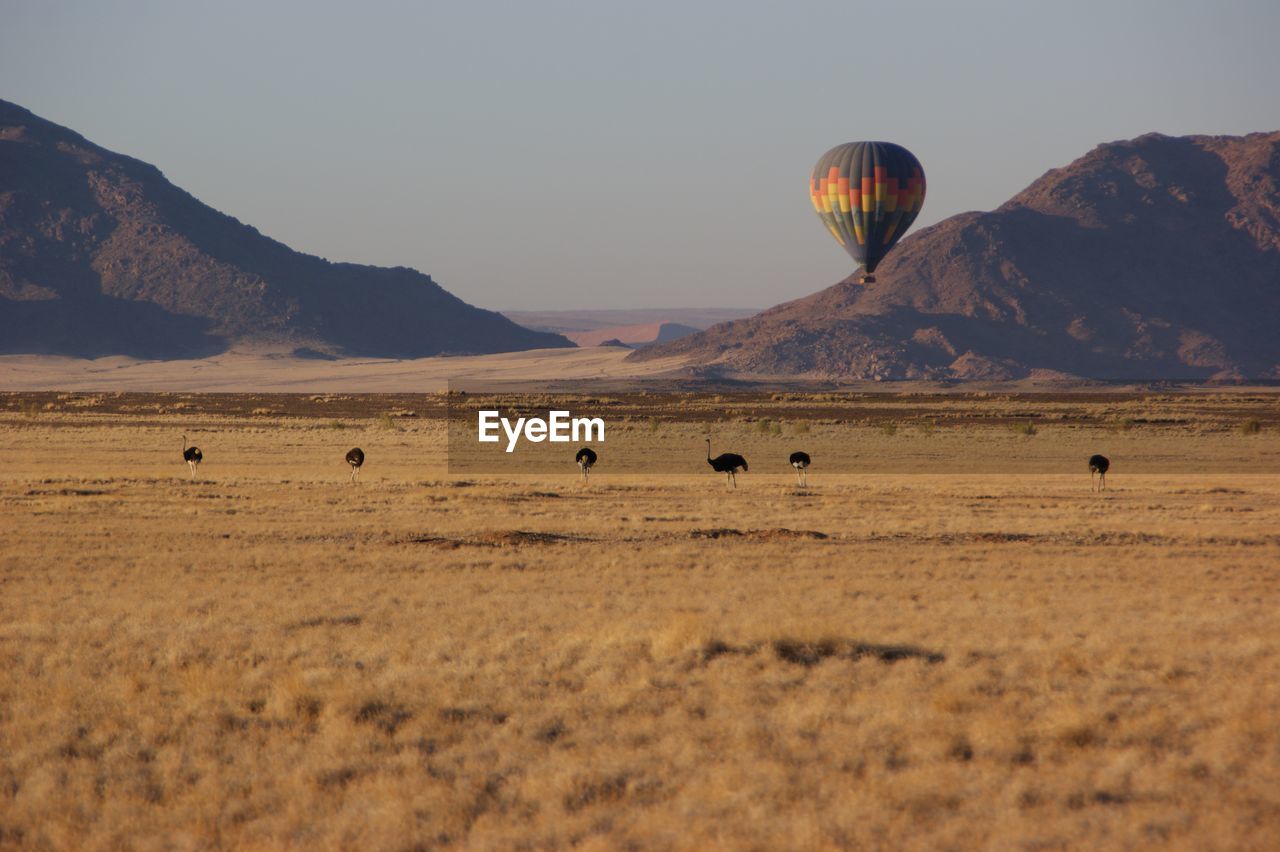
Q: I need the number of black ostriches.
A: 6